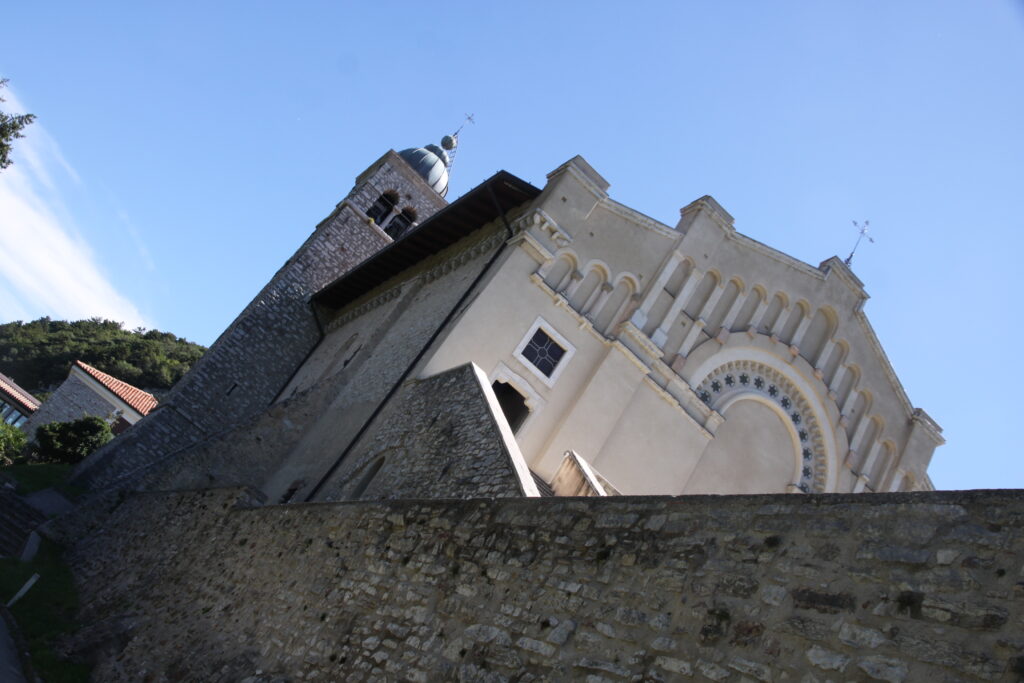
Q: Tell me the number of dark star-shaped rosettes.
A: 12